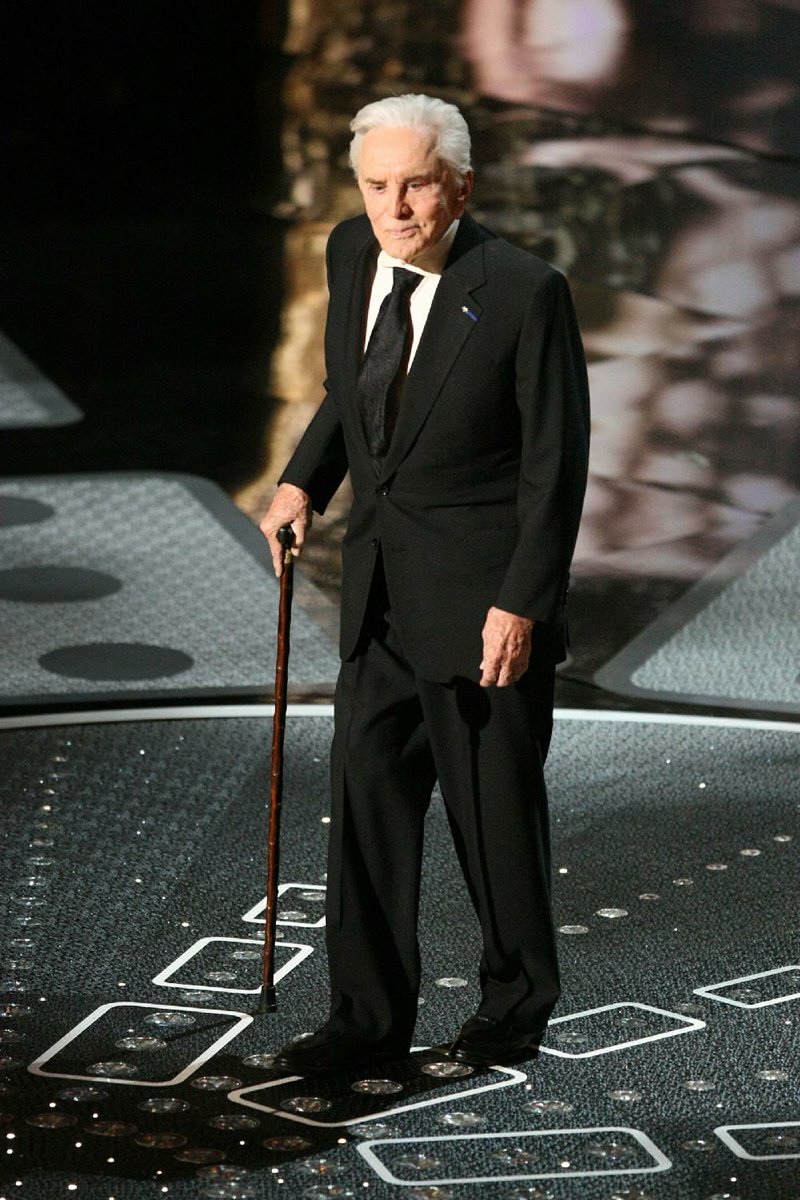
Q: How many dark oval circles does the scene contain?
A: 3